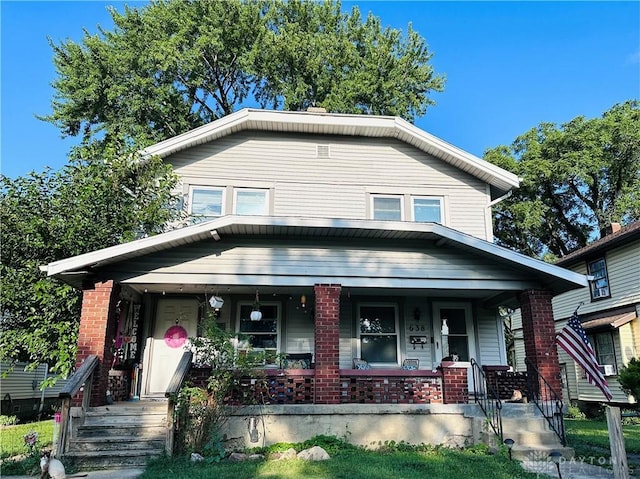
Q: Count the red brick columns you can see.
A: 3